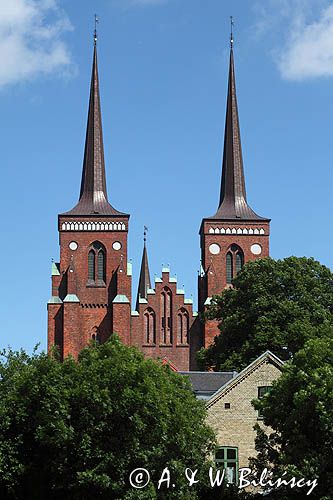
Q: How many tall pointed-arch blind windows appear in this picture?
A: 3